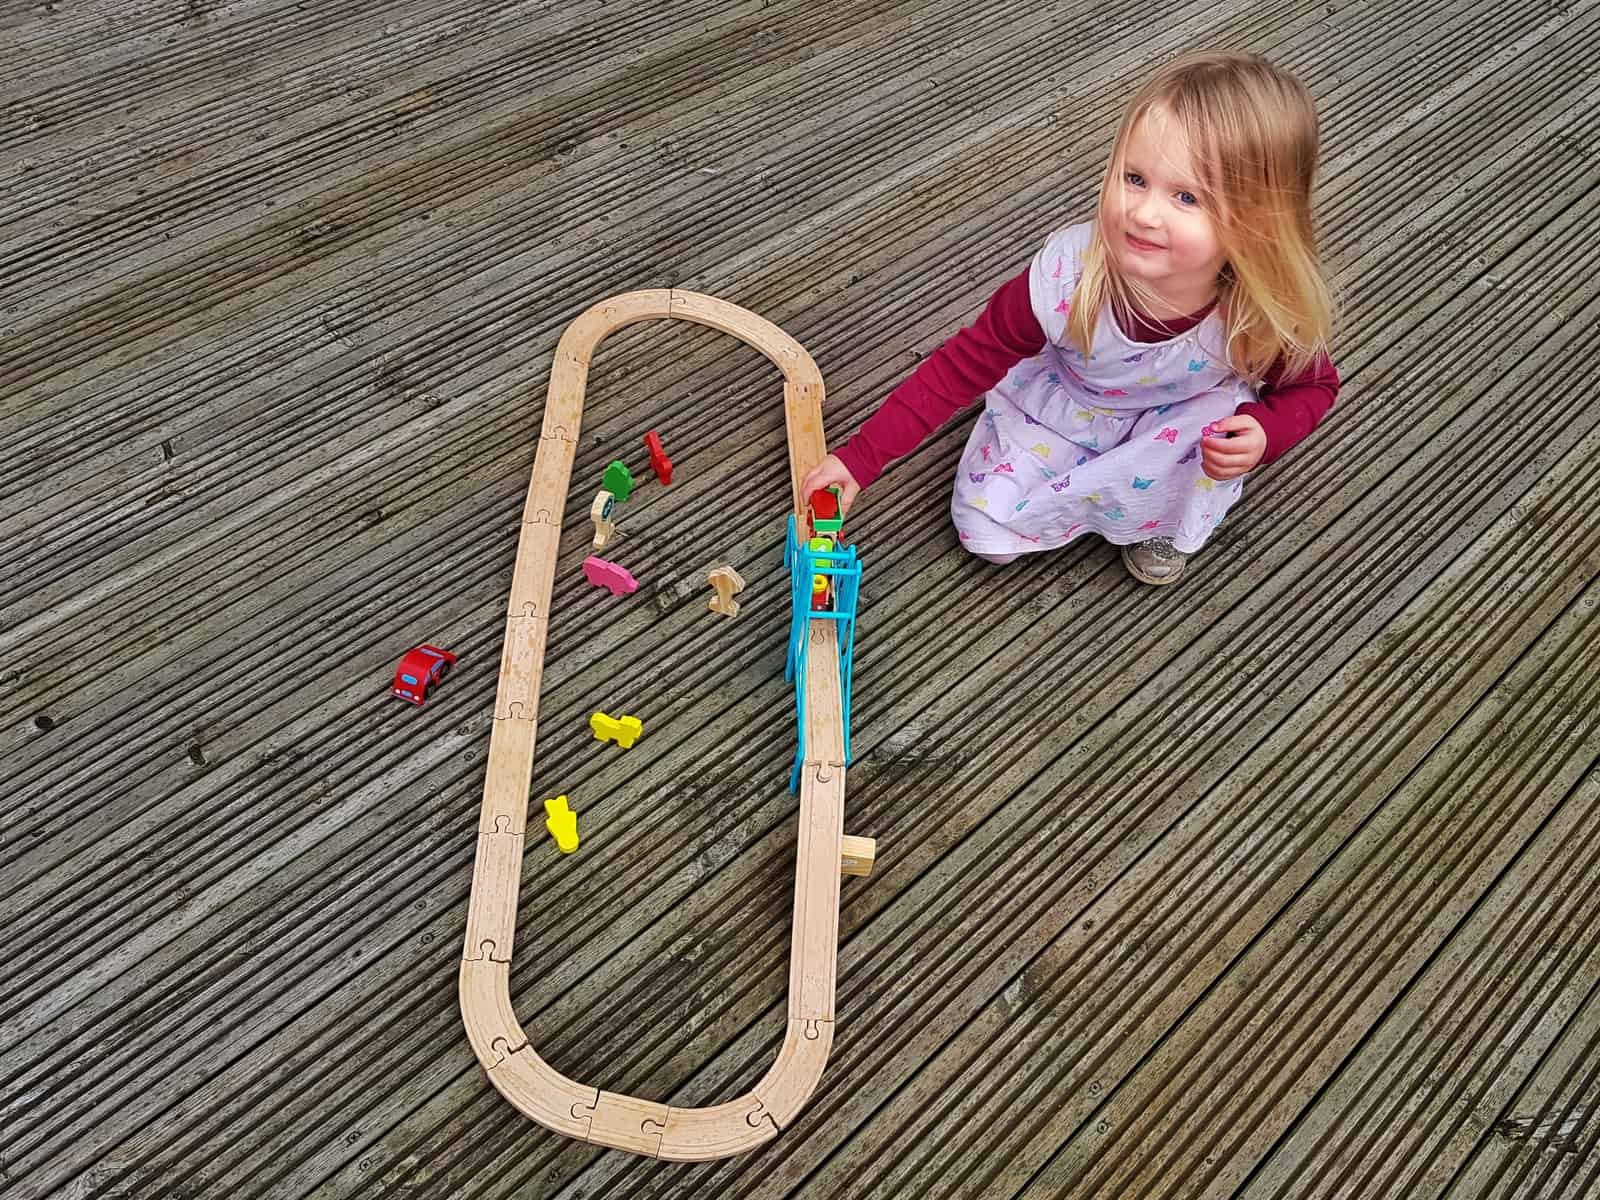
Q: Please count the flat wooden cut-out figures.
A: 7